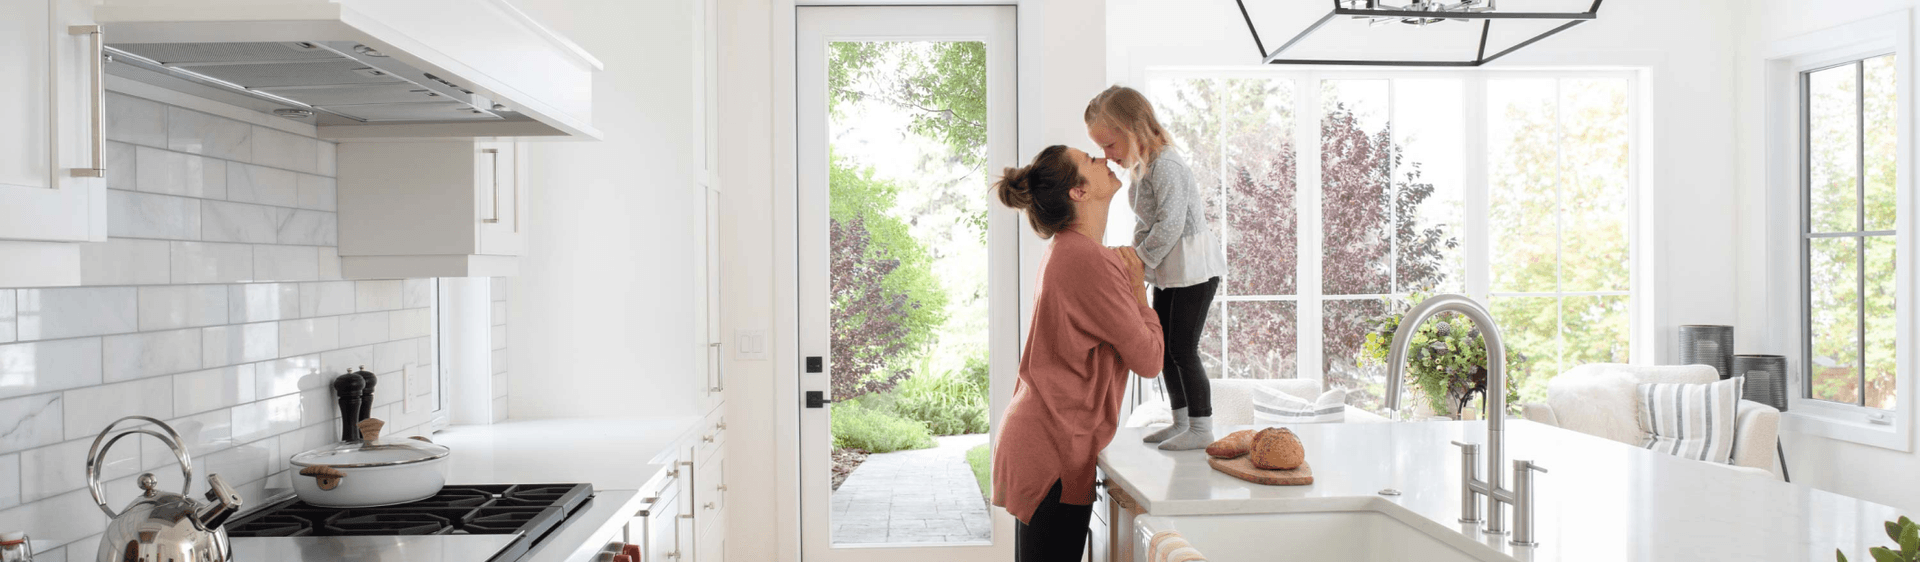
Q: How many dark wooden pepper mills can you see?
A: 2